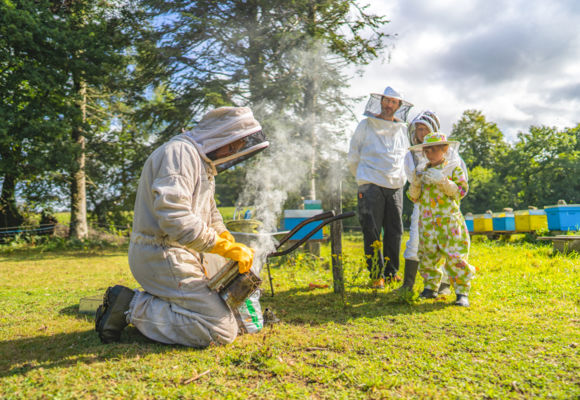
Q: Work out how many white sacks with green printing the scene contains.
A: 1